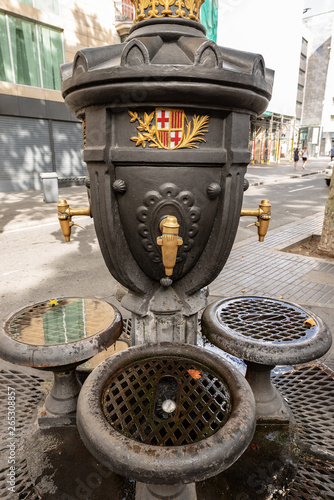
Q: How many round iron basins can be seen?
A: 3